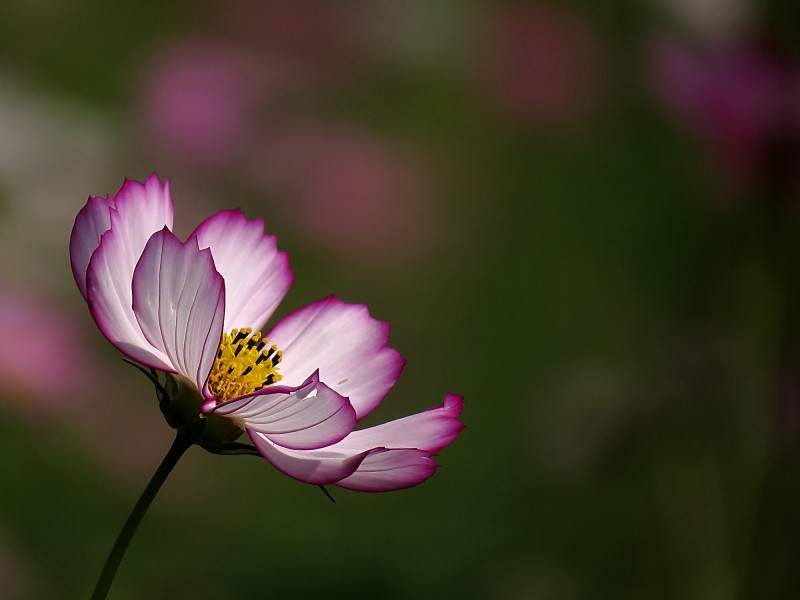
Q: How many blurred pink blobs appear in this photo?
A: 5